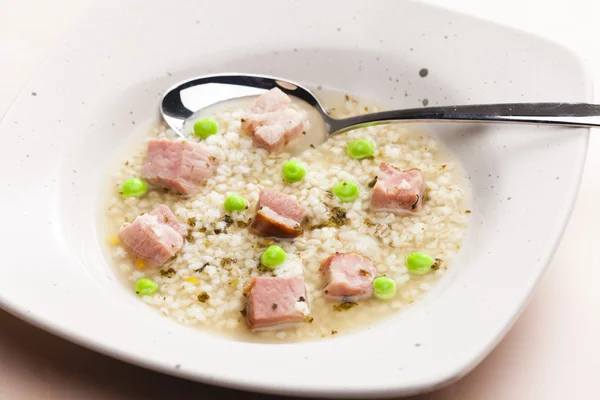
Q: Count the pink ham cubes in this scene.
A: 7